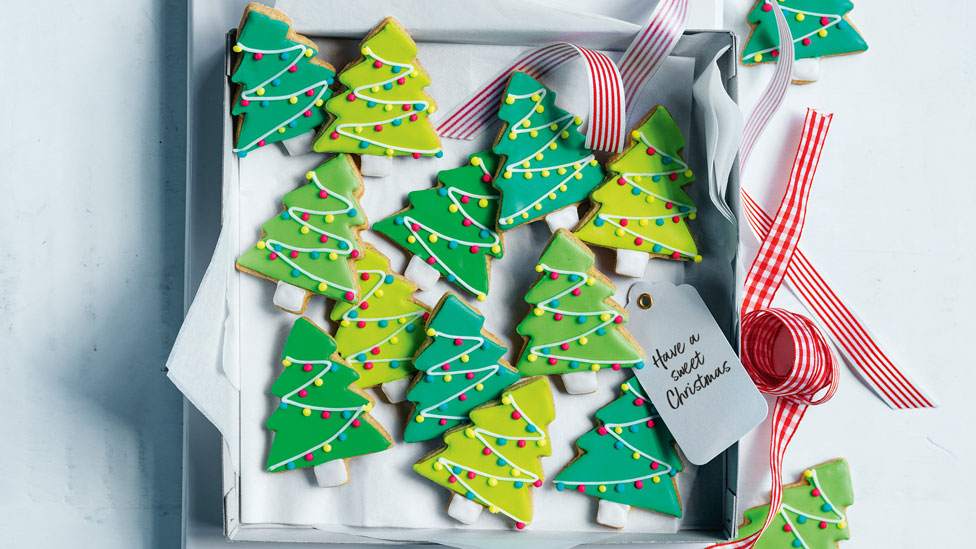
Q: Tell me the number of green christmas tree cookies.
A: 14